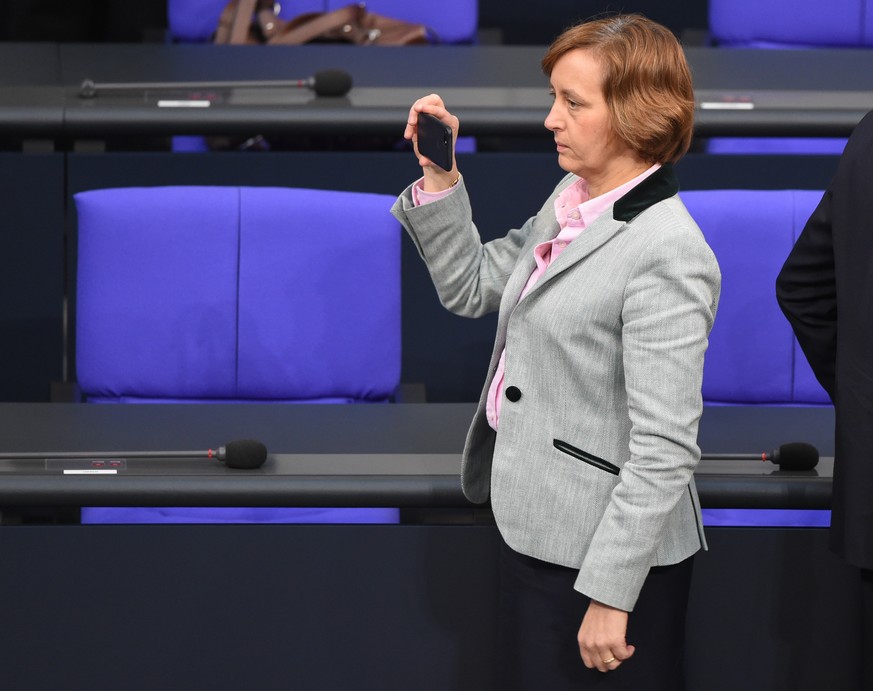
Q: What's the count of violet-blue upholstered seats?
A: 4